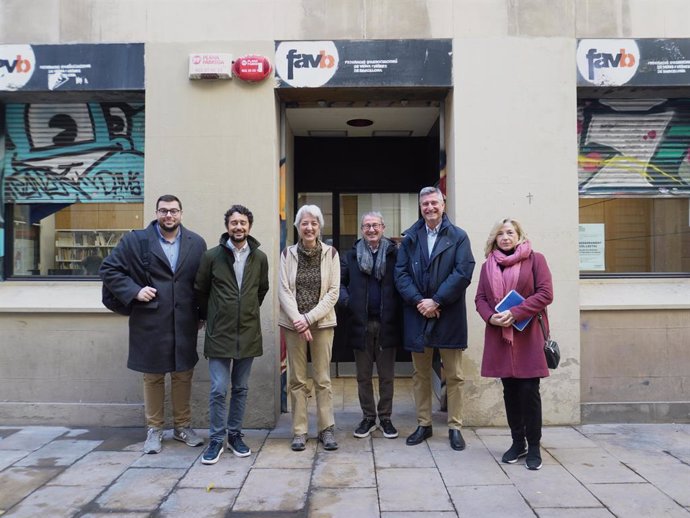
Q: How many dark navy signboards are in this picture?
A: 3